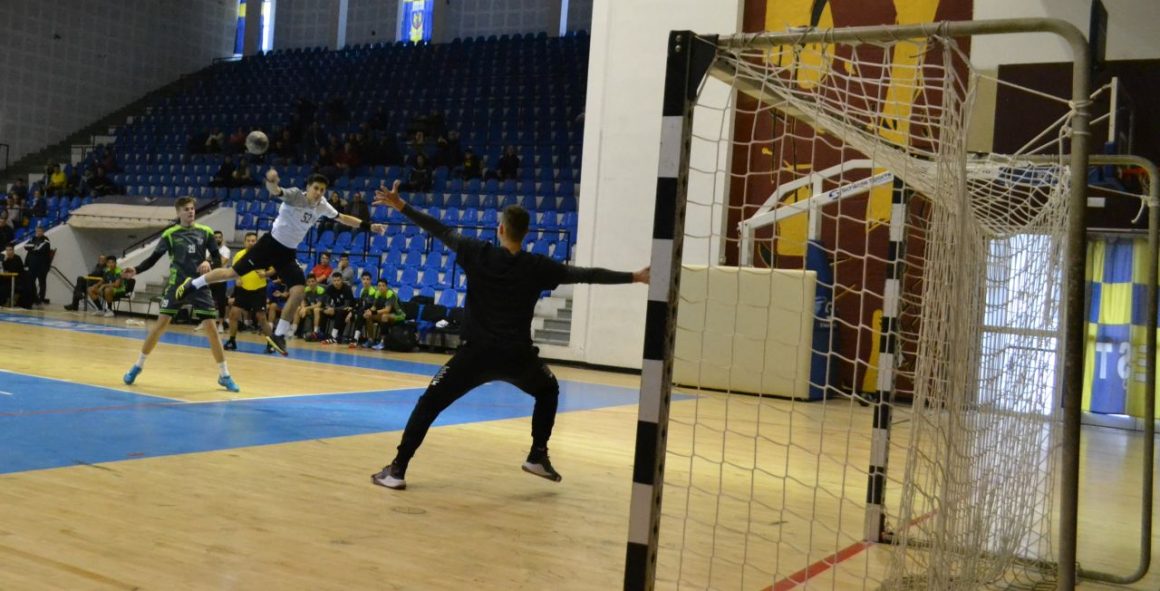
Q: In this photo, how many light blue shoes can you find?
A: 2